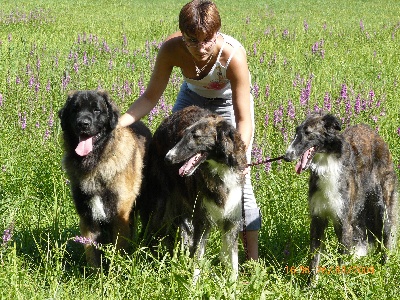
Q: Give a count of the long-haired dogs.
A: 3